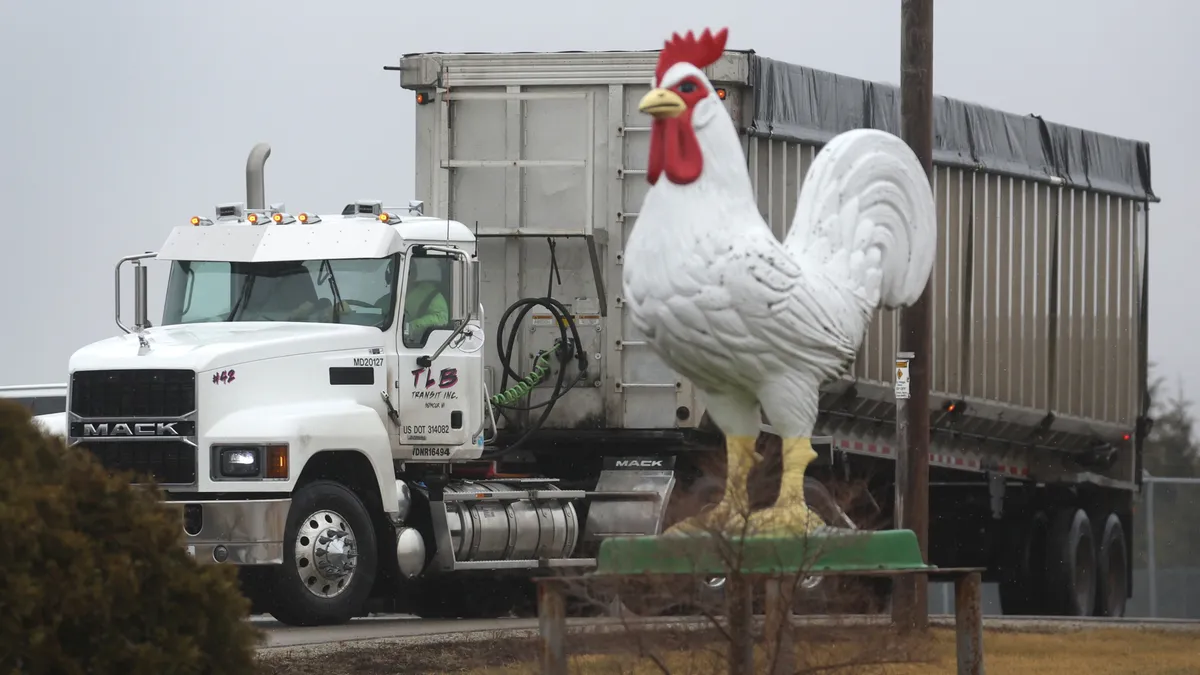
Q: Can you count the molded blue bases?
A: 0